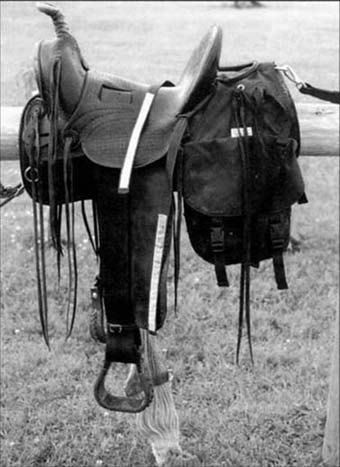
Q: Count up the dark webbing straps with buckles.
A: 2